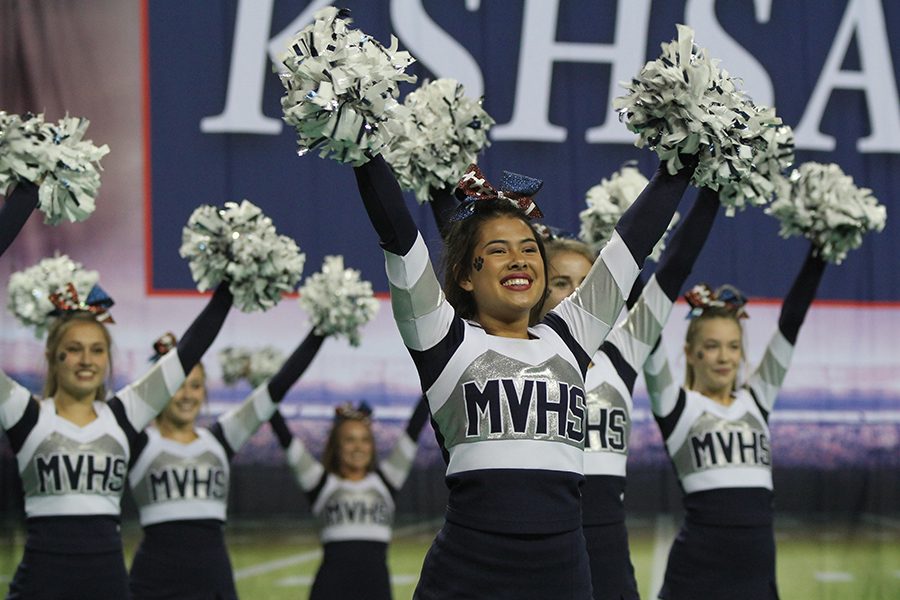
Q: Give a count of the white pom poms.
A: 11